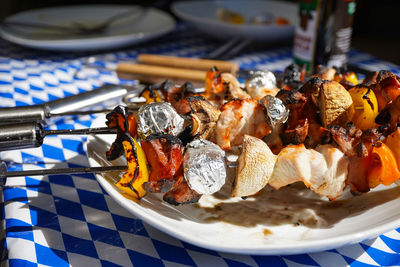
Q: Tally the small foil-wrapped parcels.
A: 4